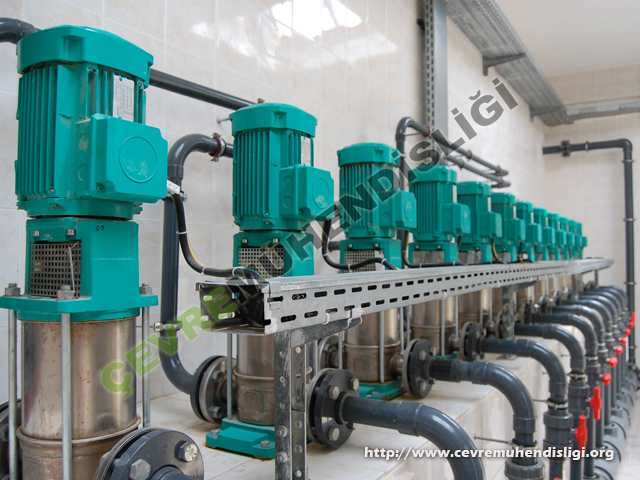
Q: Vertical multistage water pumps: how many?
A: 12